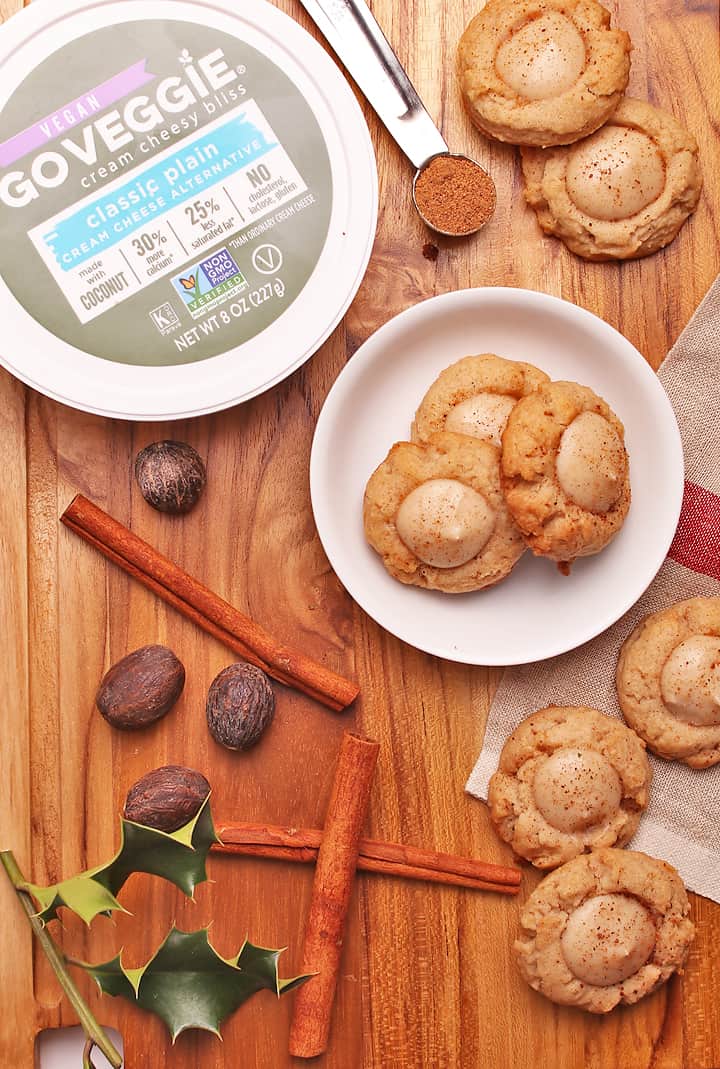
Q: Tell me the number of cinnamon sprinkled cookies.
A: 8